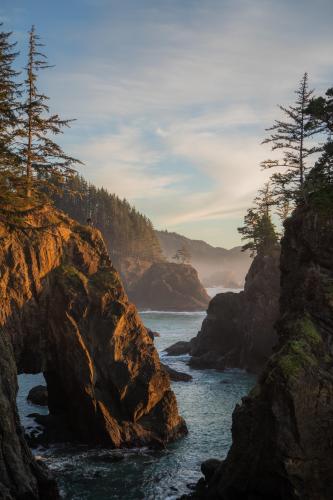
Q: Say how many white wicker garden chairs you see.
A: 0